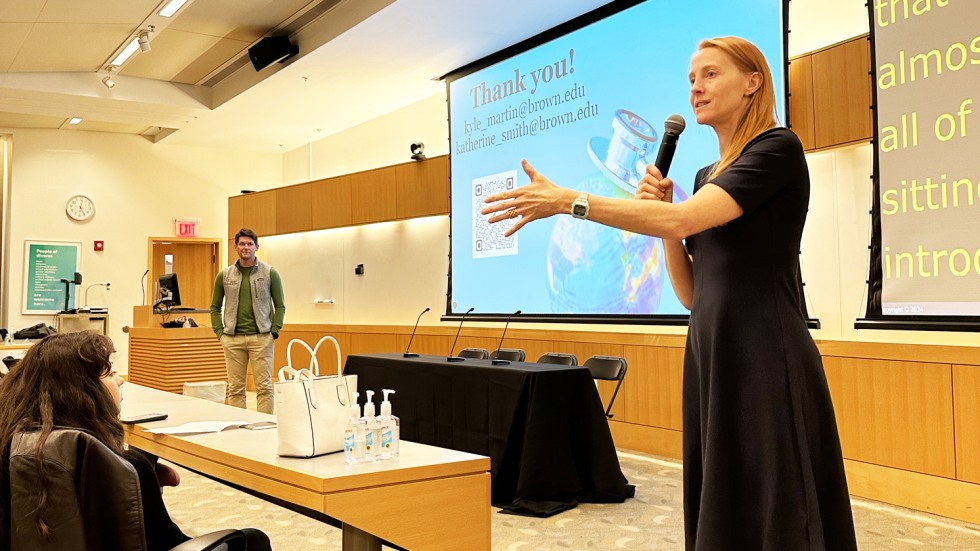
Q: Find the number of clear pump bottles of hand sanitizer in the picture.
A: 3